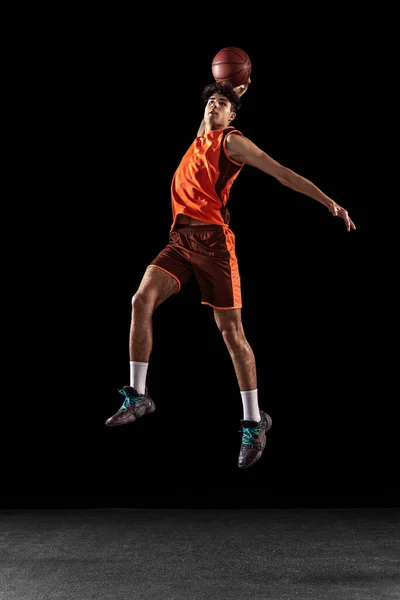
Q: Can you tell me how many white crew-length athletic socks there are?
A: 2